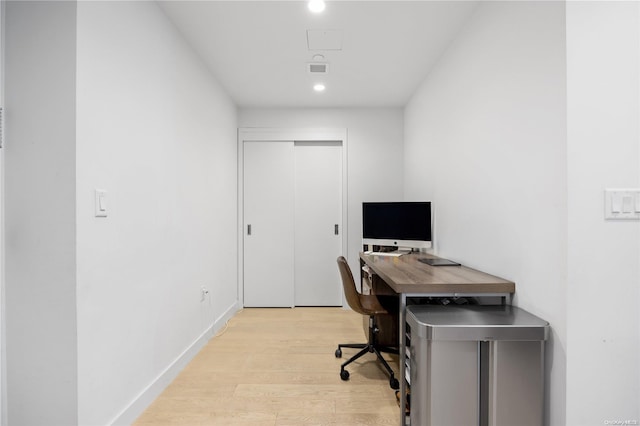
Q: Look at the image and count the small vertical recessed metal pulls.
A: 2